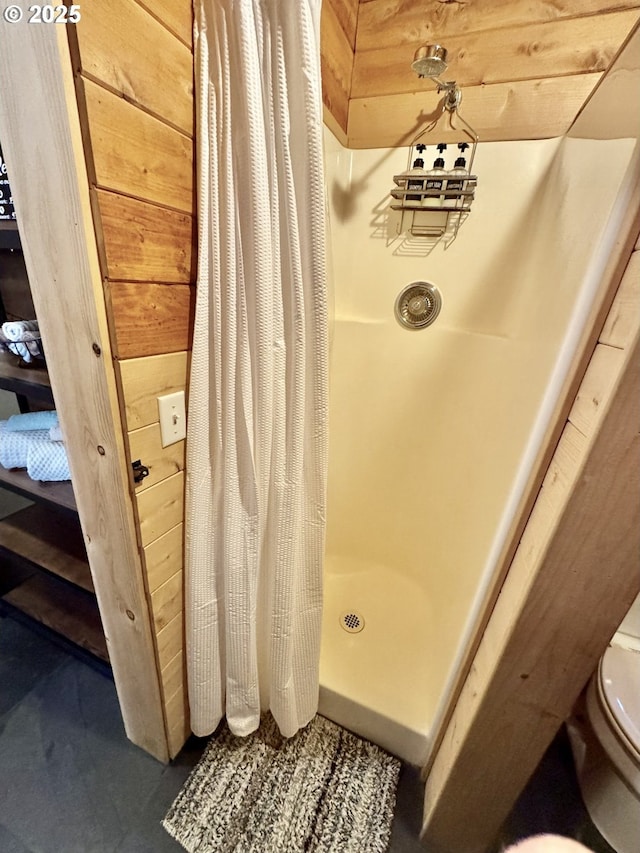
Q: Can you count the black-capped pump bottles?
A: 3